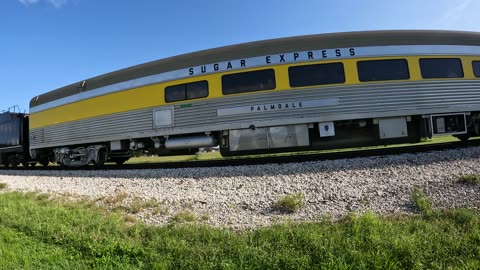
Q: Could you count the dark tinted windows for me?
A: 6